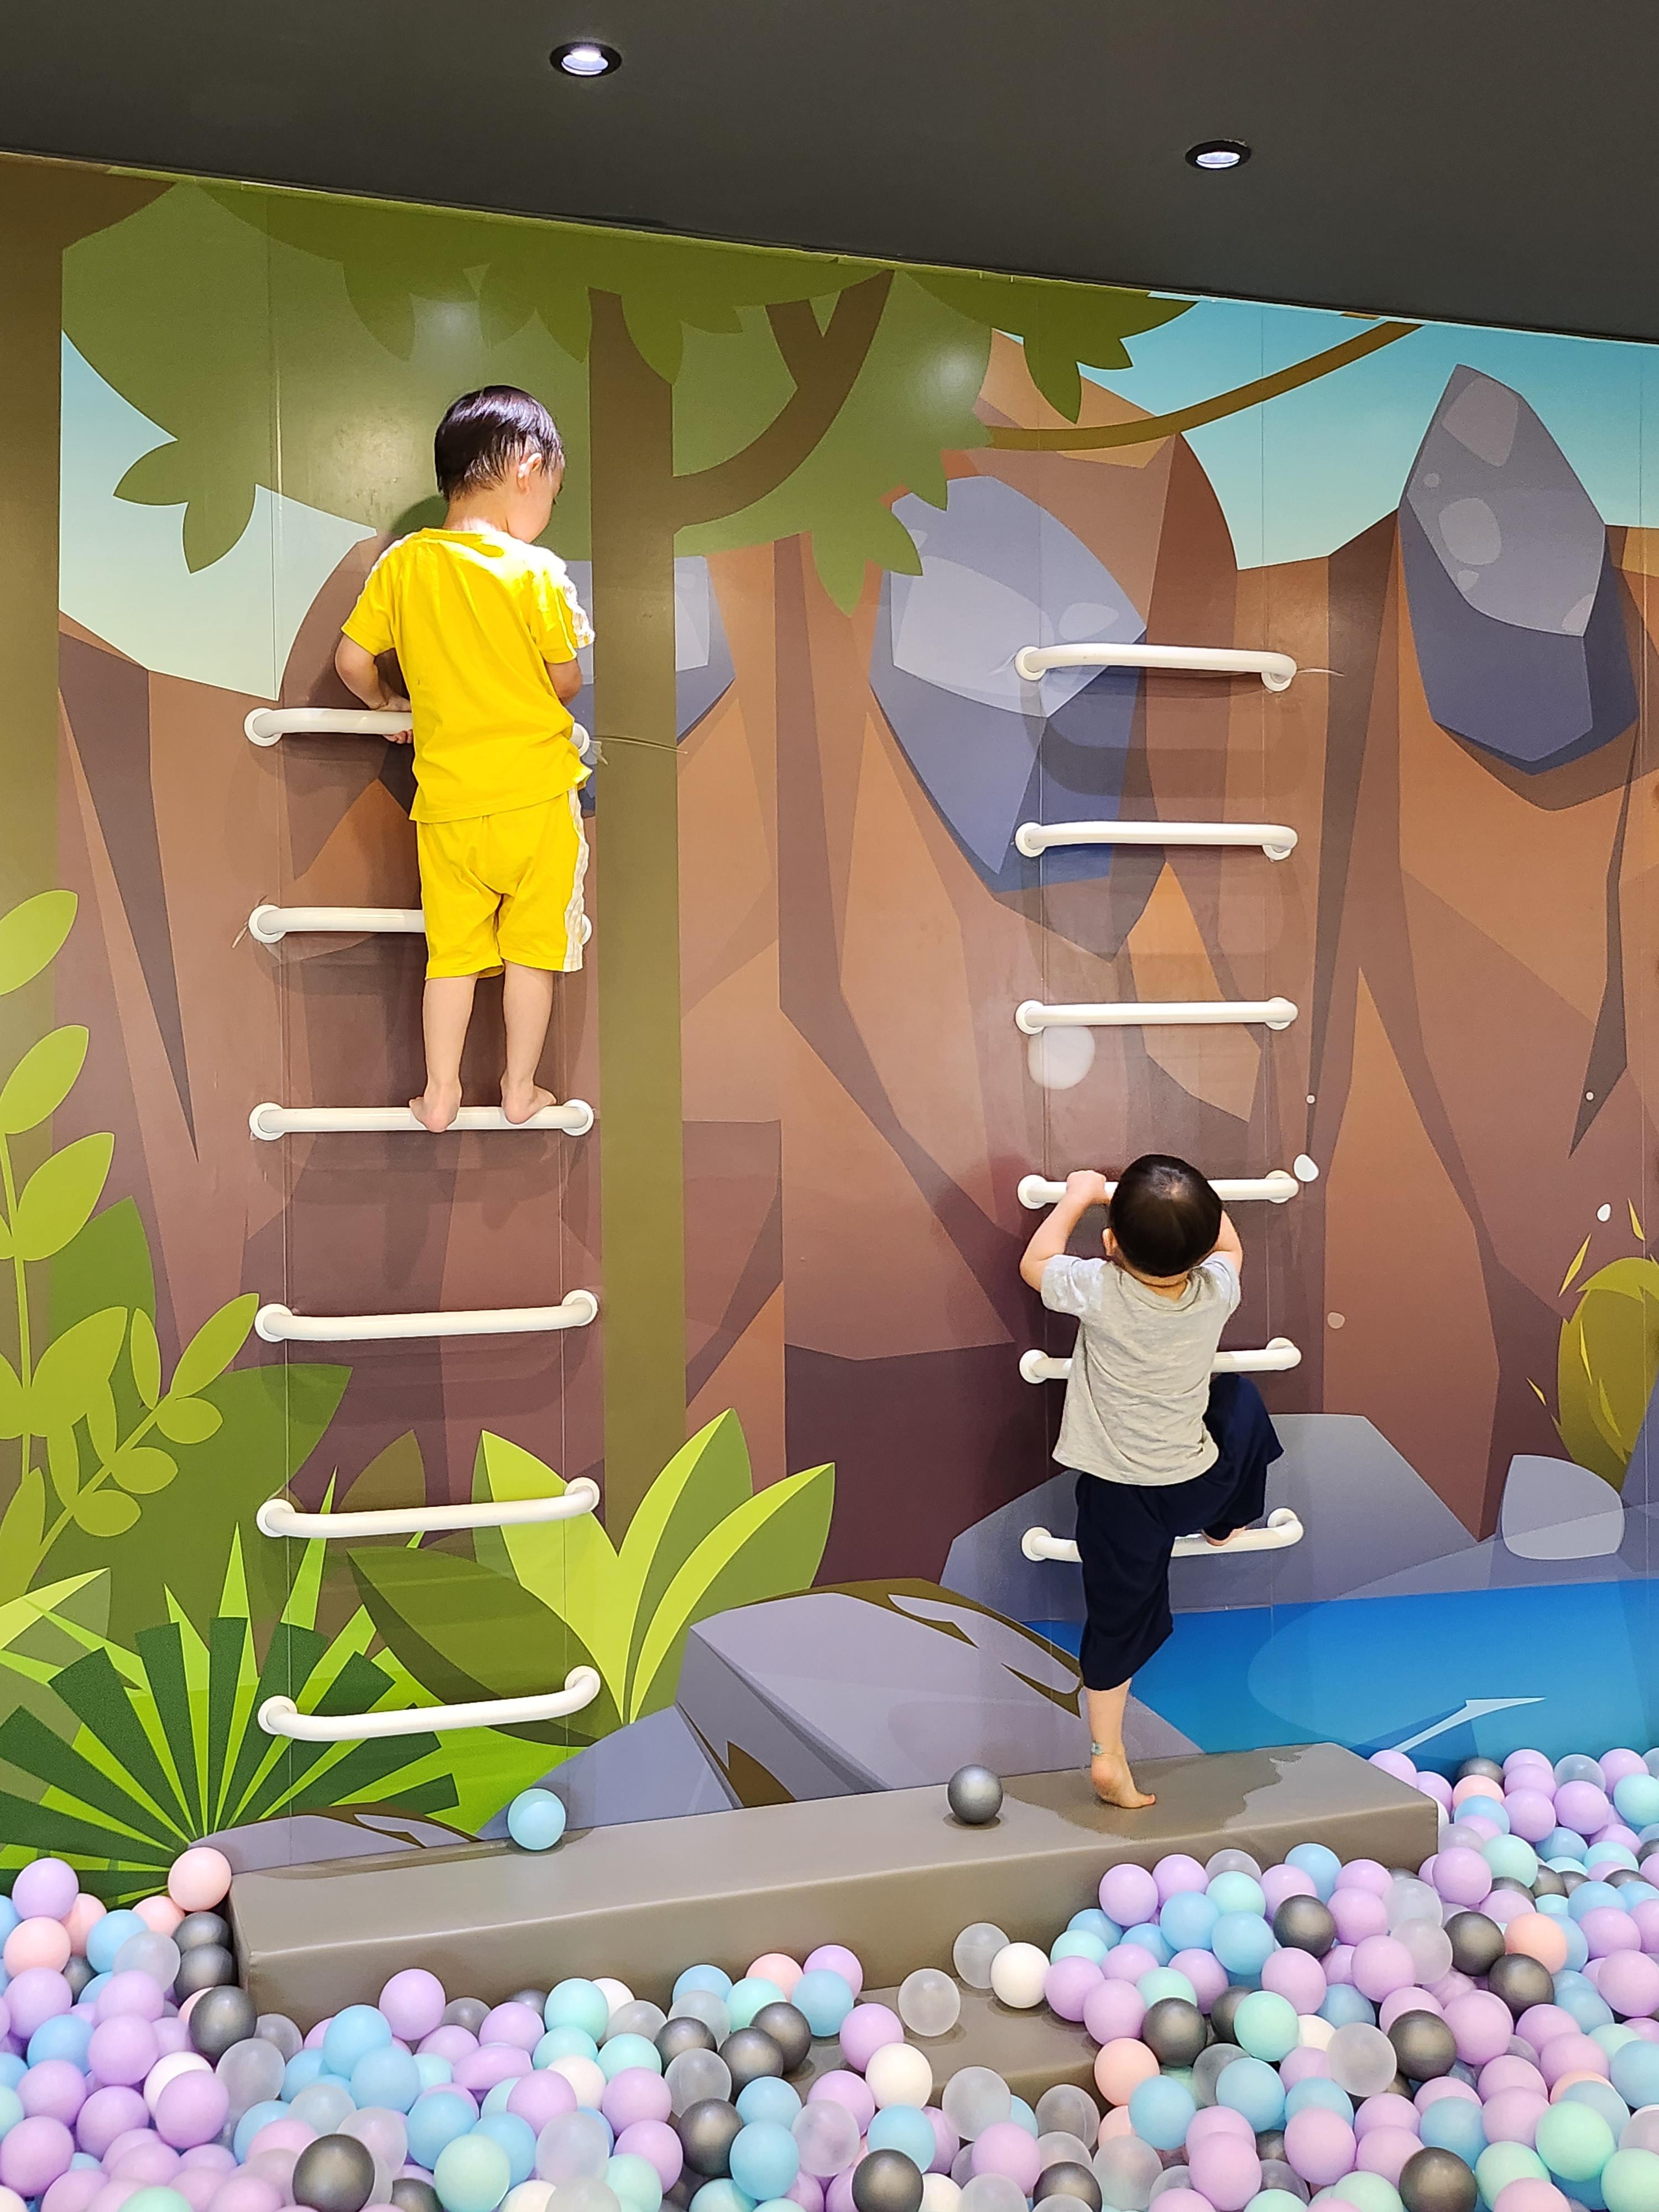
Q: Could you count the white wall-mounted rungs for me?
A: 12